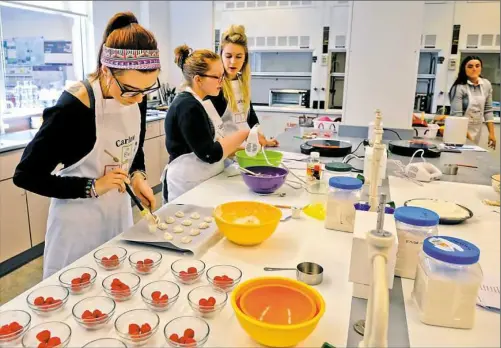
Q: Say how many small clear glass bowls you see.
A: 15